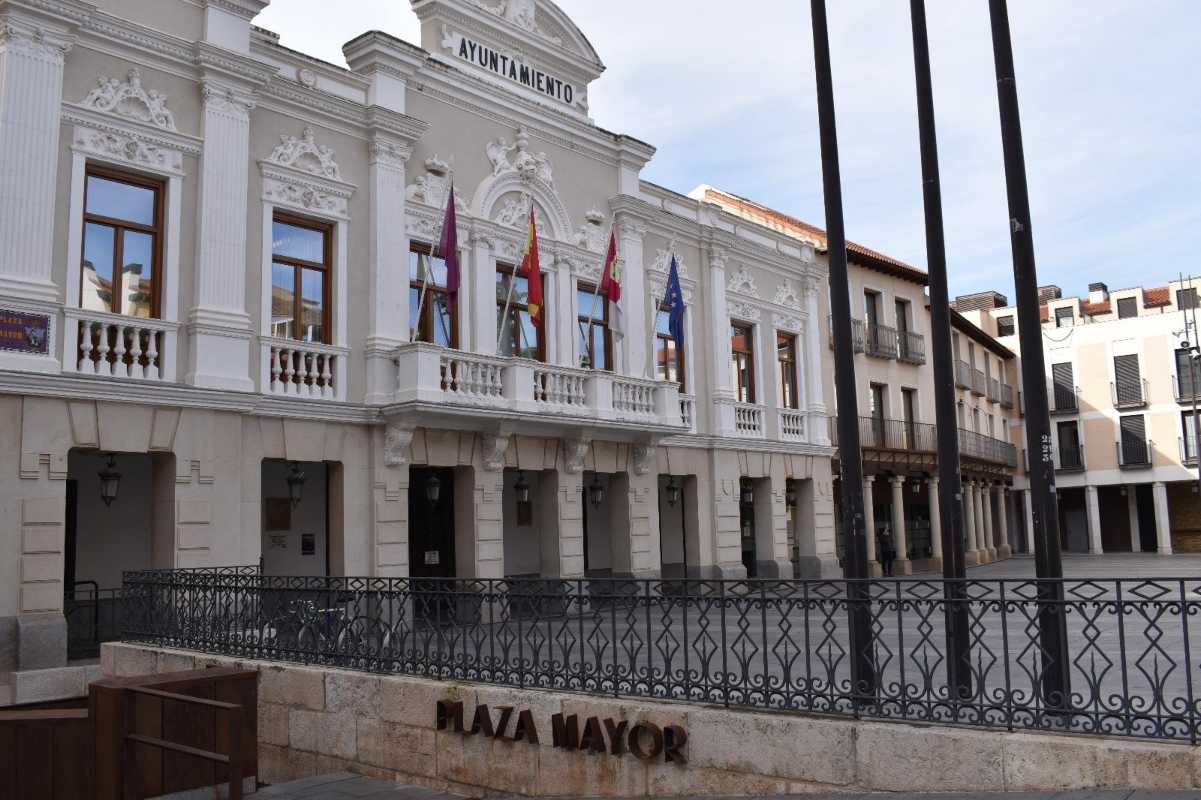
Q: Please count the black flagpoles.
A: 3